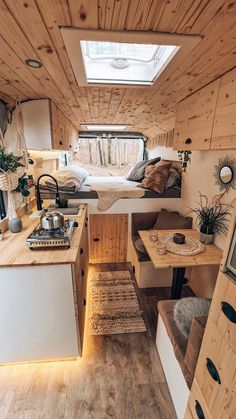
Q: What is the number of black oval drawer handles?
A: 3